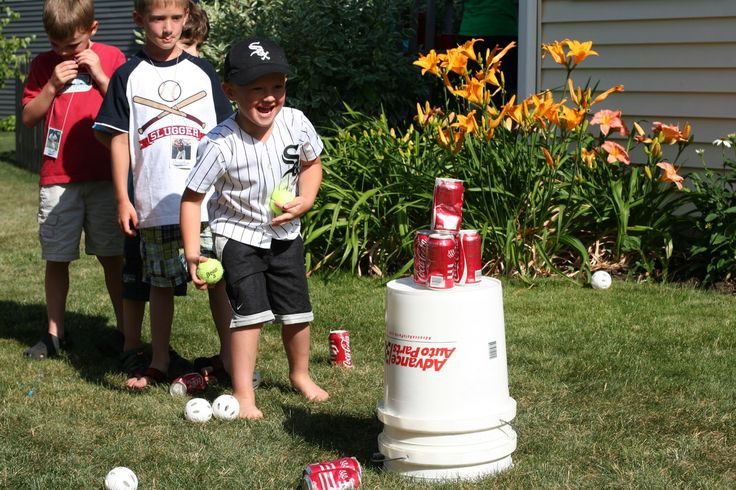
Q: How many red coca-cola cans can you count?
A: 8